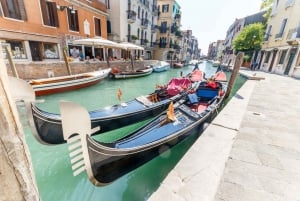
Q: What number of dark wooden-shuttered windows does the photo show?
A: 4